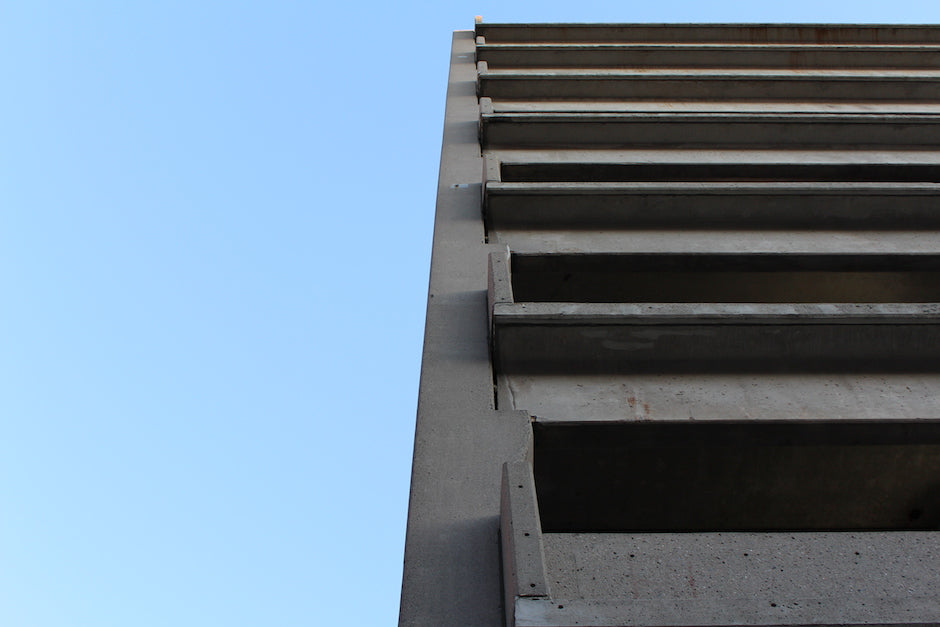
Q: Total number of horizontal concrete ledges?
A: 7